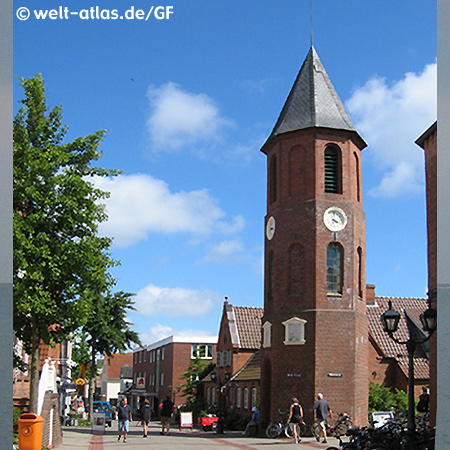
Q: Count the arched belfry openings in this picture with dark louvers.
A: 1